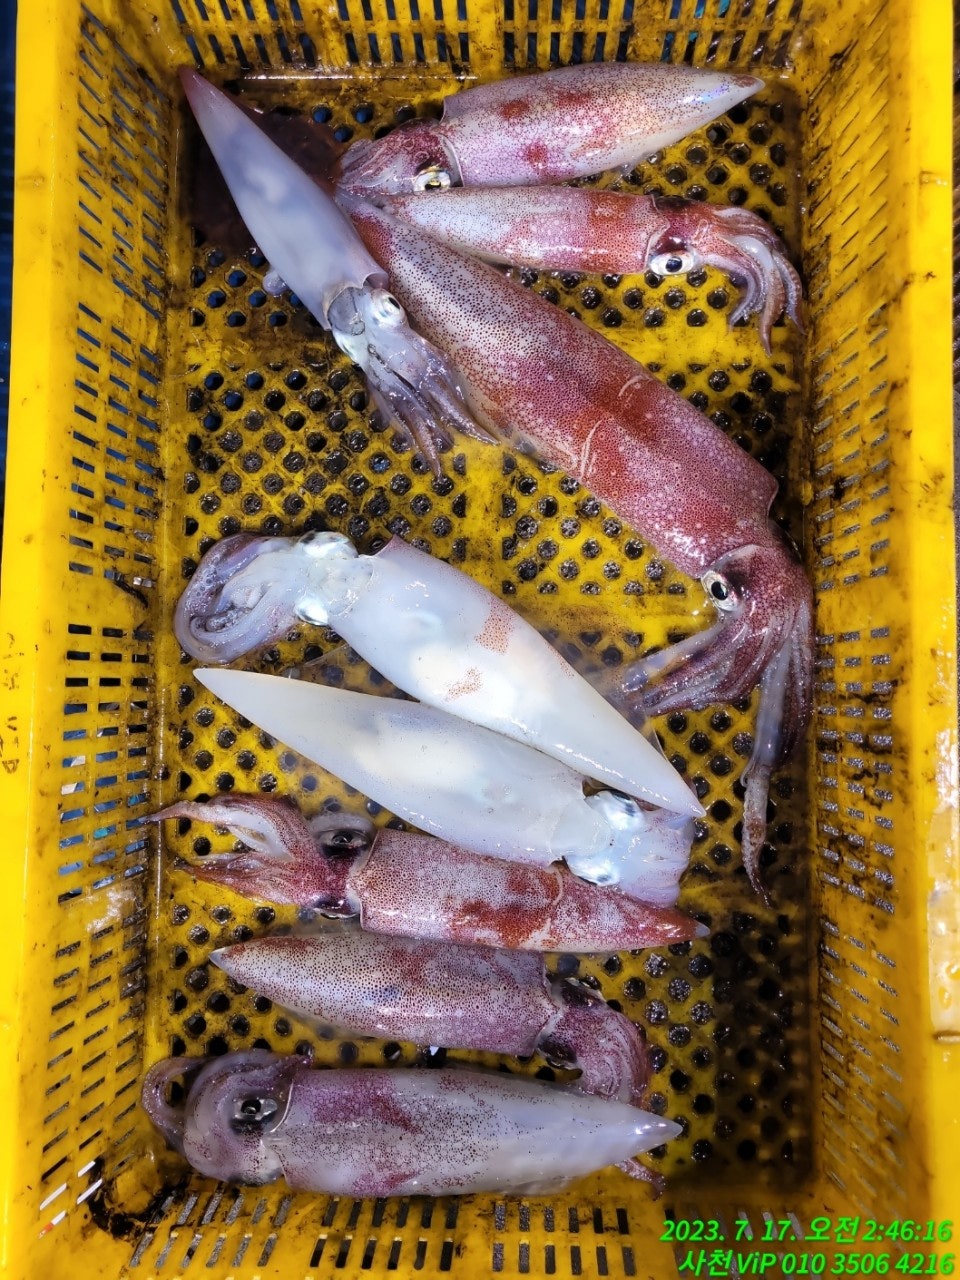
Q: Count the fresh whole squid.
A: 9